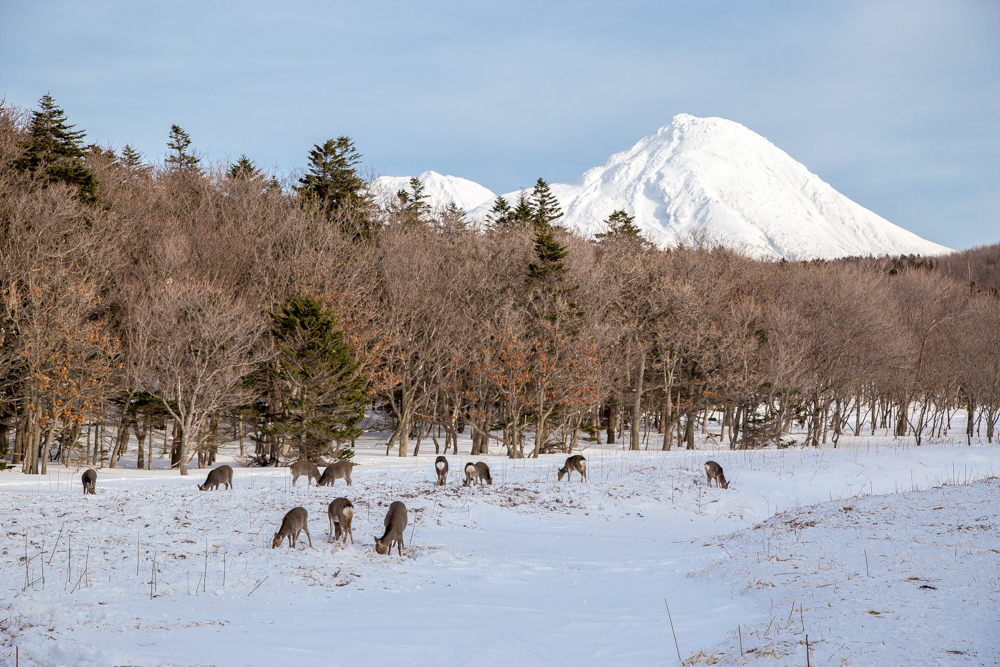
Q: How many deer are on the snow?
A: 12